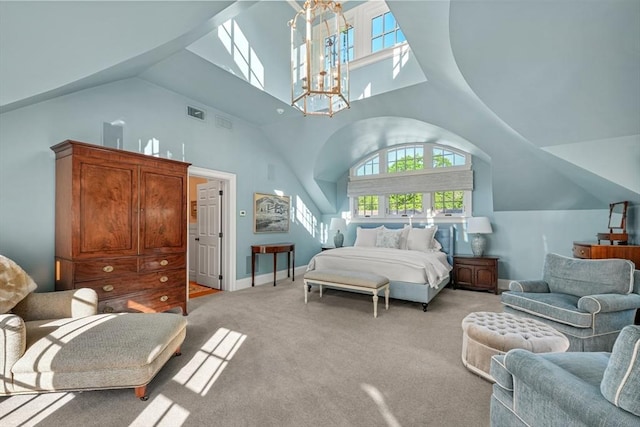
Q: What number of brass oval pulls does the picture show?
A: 6